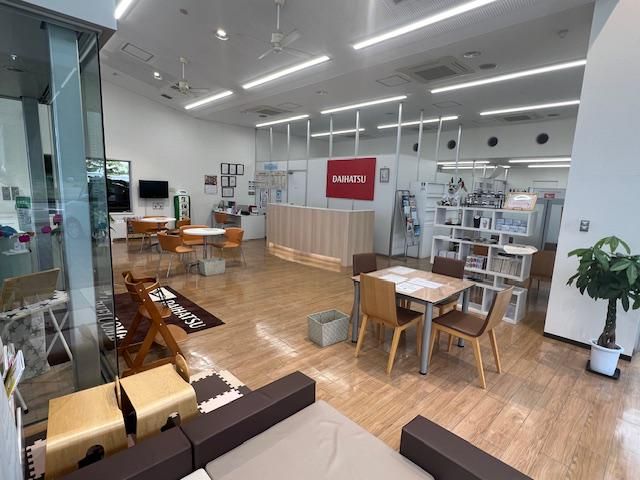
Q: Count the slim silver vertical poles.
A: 9